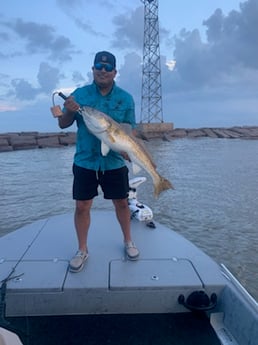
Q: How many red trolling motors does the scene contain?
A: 0